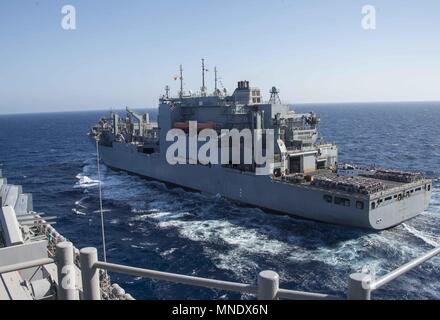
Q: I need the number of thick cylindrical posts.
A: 4